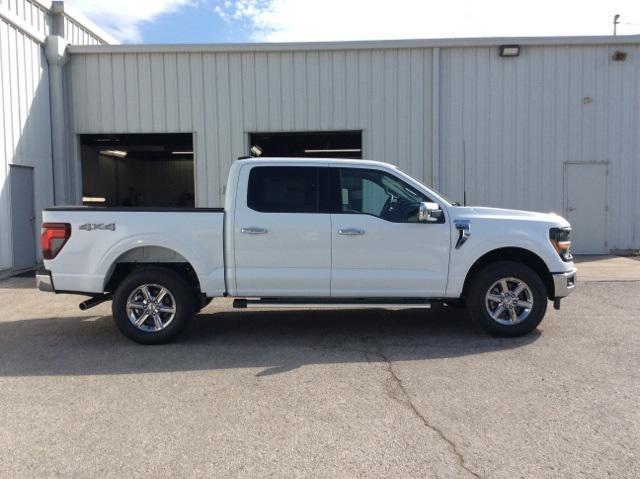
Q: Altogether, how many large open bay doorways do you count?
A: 2